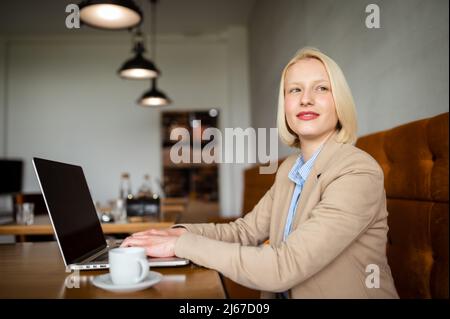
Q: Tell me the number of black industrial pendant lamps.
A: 3